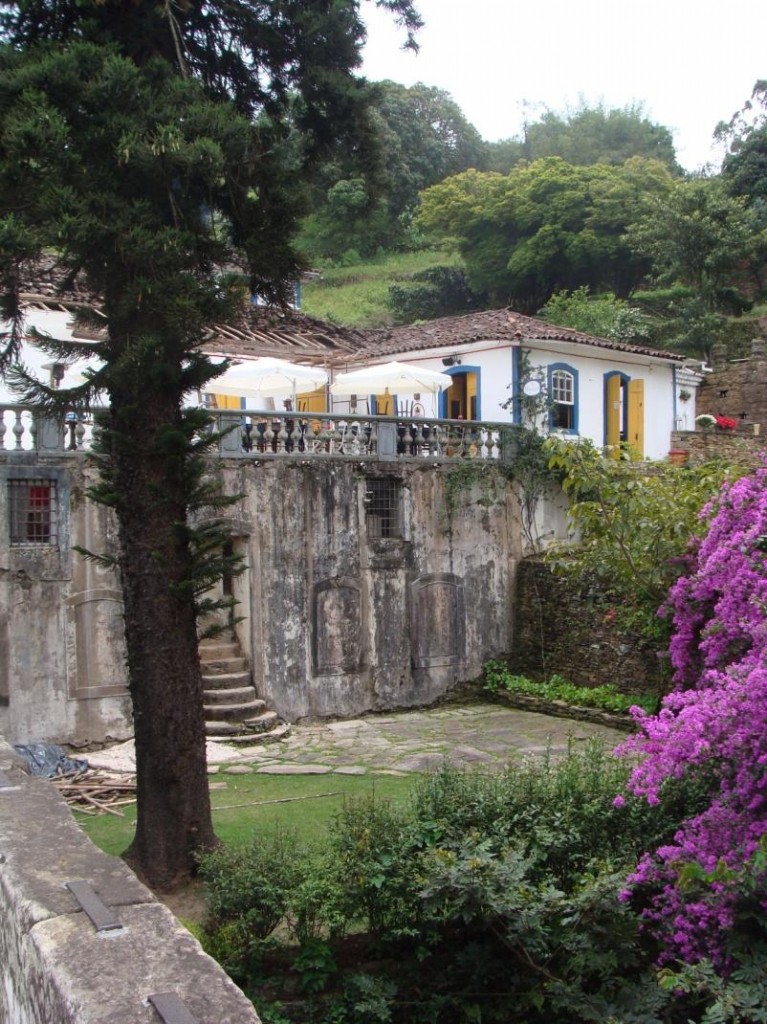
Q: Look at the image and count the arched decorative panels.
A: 3